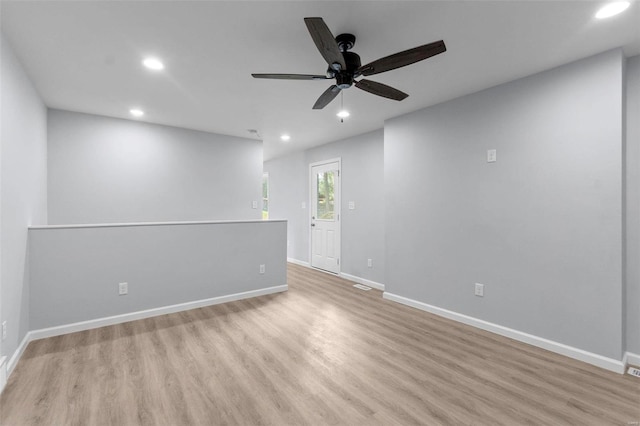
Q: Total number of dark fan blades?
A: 5